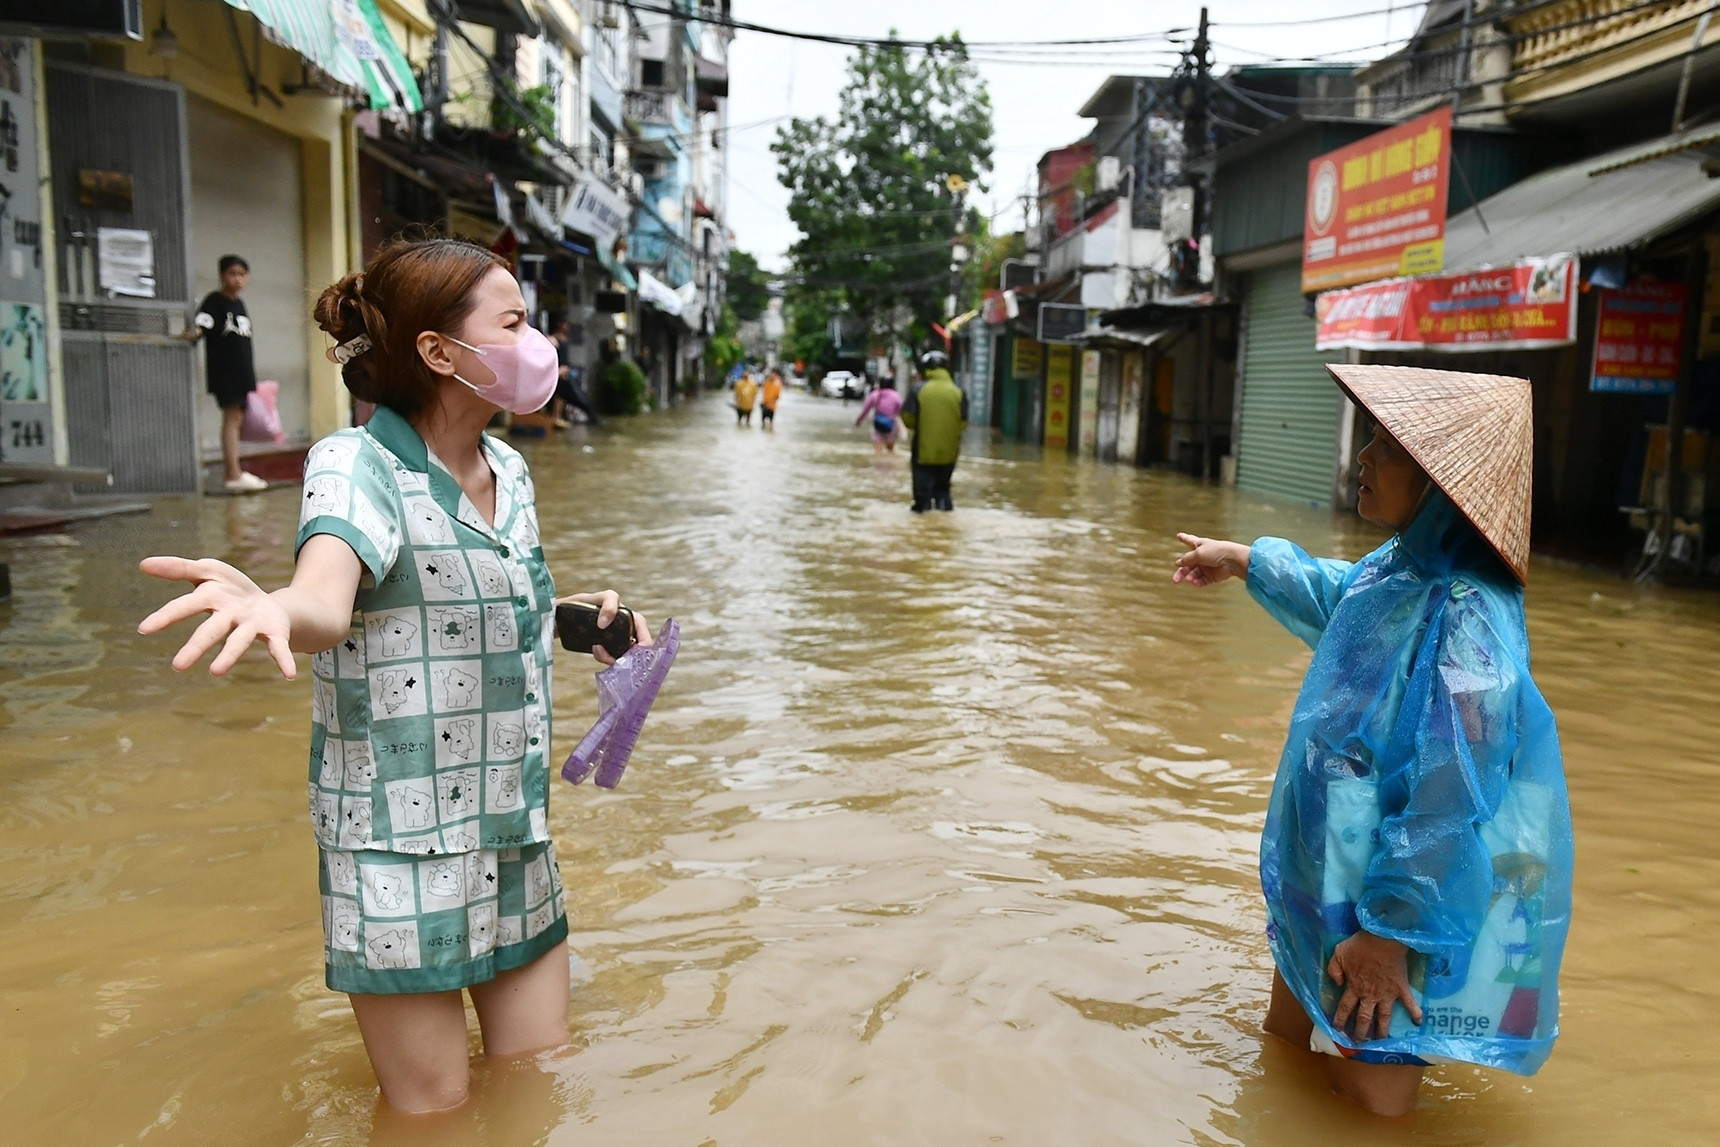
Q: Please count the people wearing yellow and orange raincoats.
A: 2